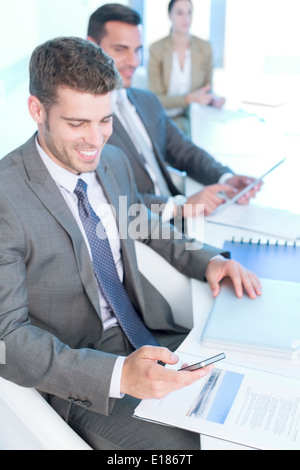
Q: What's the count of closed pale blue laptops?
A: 1